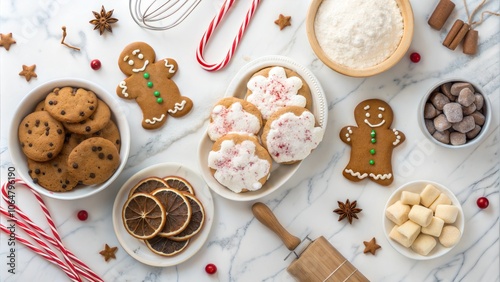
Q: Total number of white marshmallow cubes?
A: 11